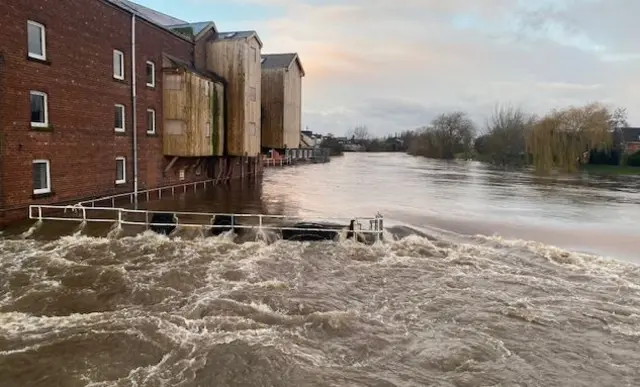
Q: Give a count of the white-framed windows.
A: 8